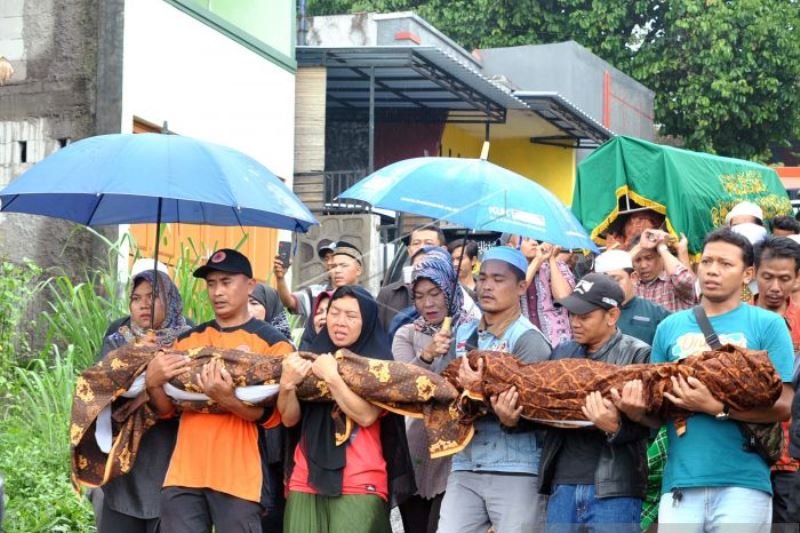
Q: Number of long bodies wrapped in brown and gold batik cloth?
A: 2